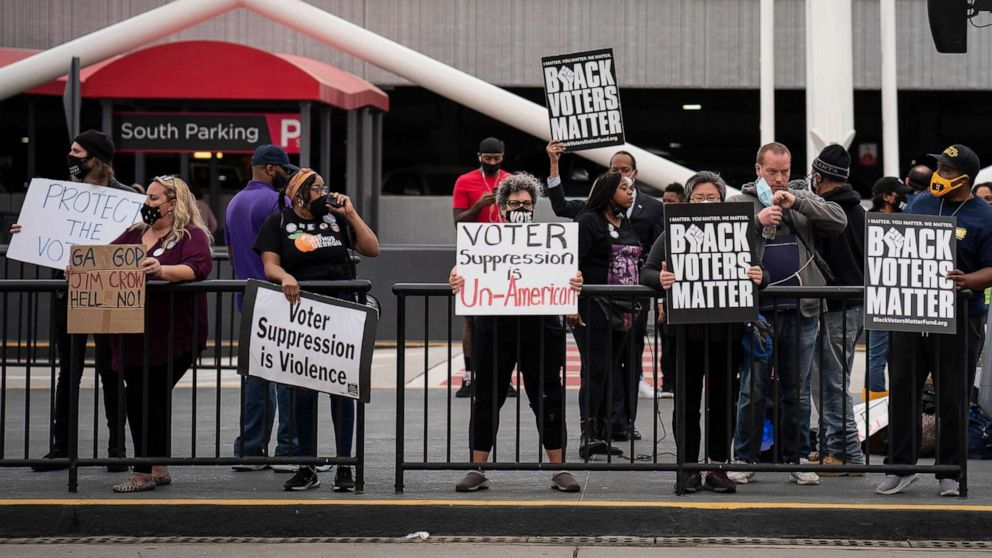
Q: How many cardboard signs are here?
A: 1